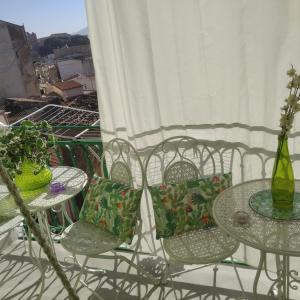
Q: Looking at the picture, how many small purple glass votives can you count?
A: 1